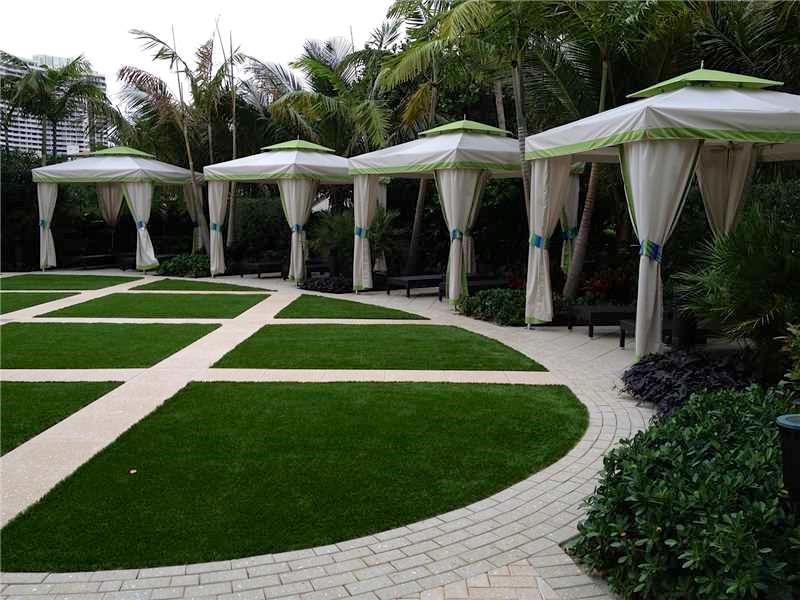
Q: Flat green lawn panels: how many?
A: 9